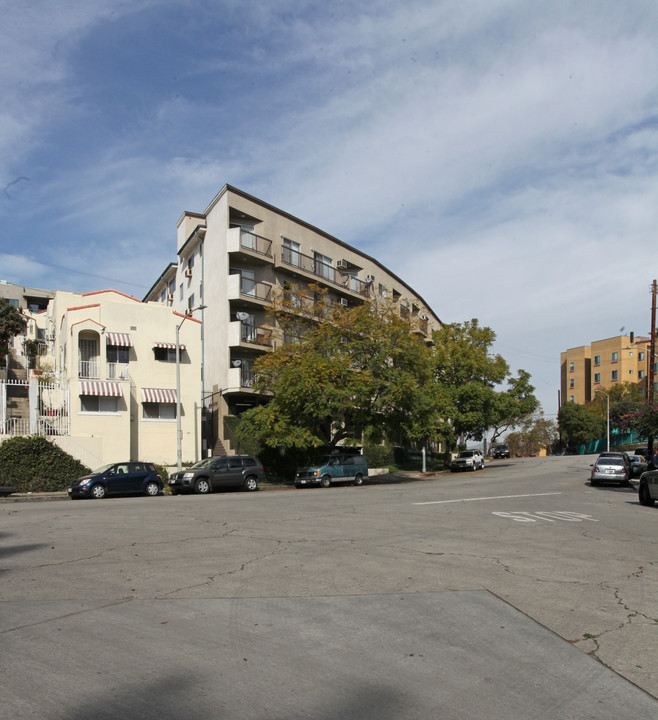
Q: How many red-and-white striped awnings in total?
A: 4